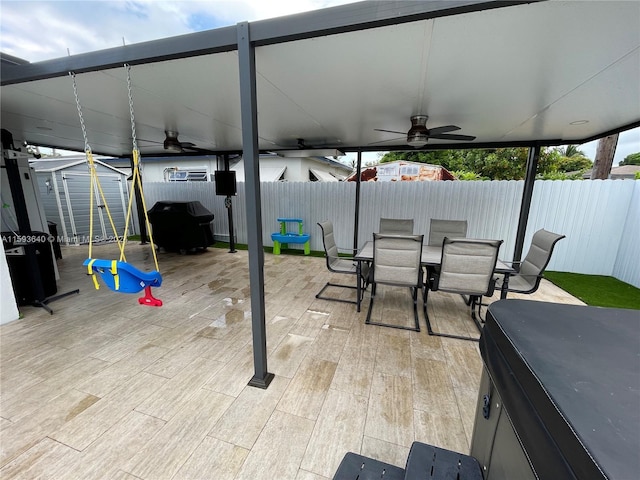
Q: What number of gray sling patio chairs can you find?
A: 6